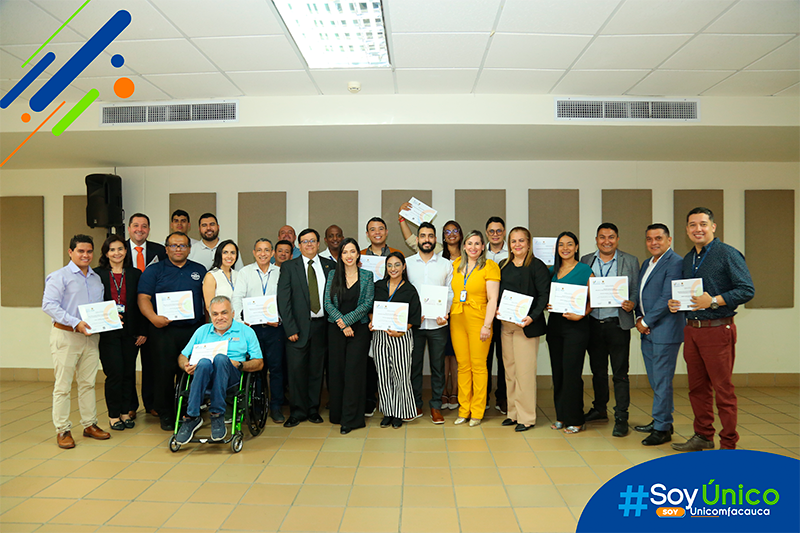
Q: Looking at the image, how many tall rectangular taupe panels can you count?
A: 11